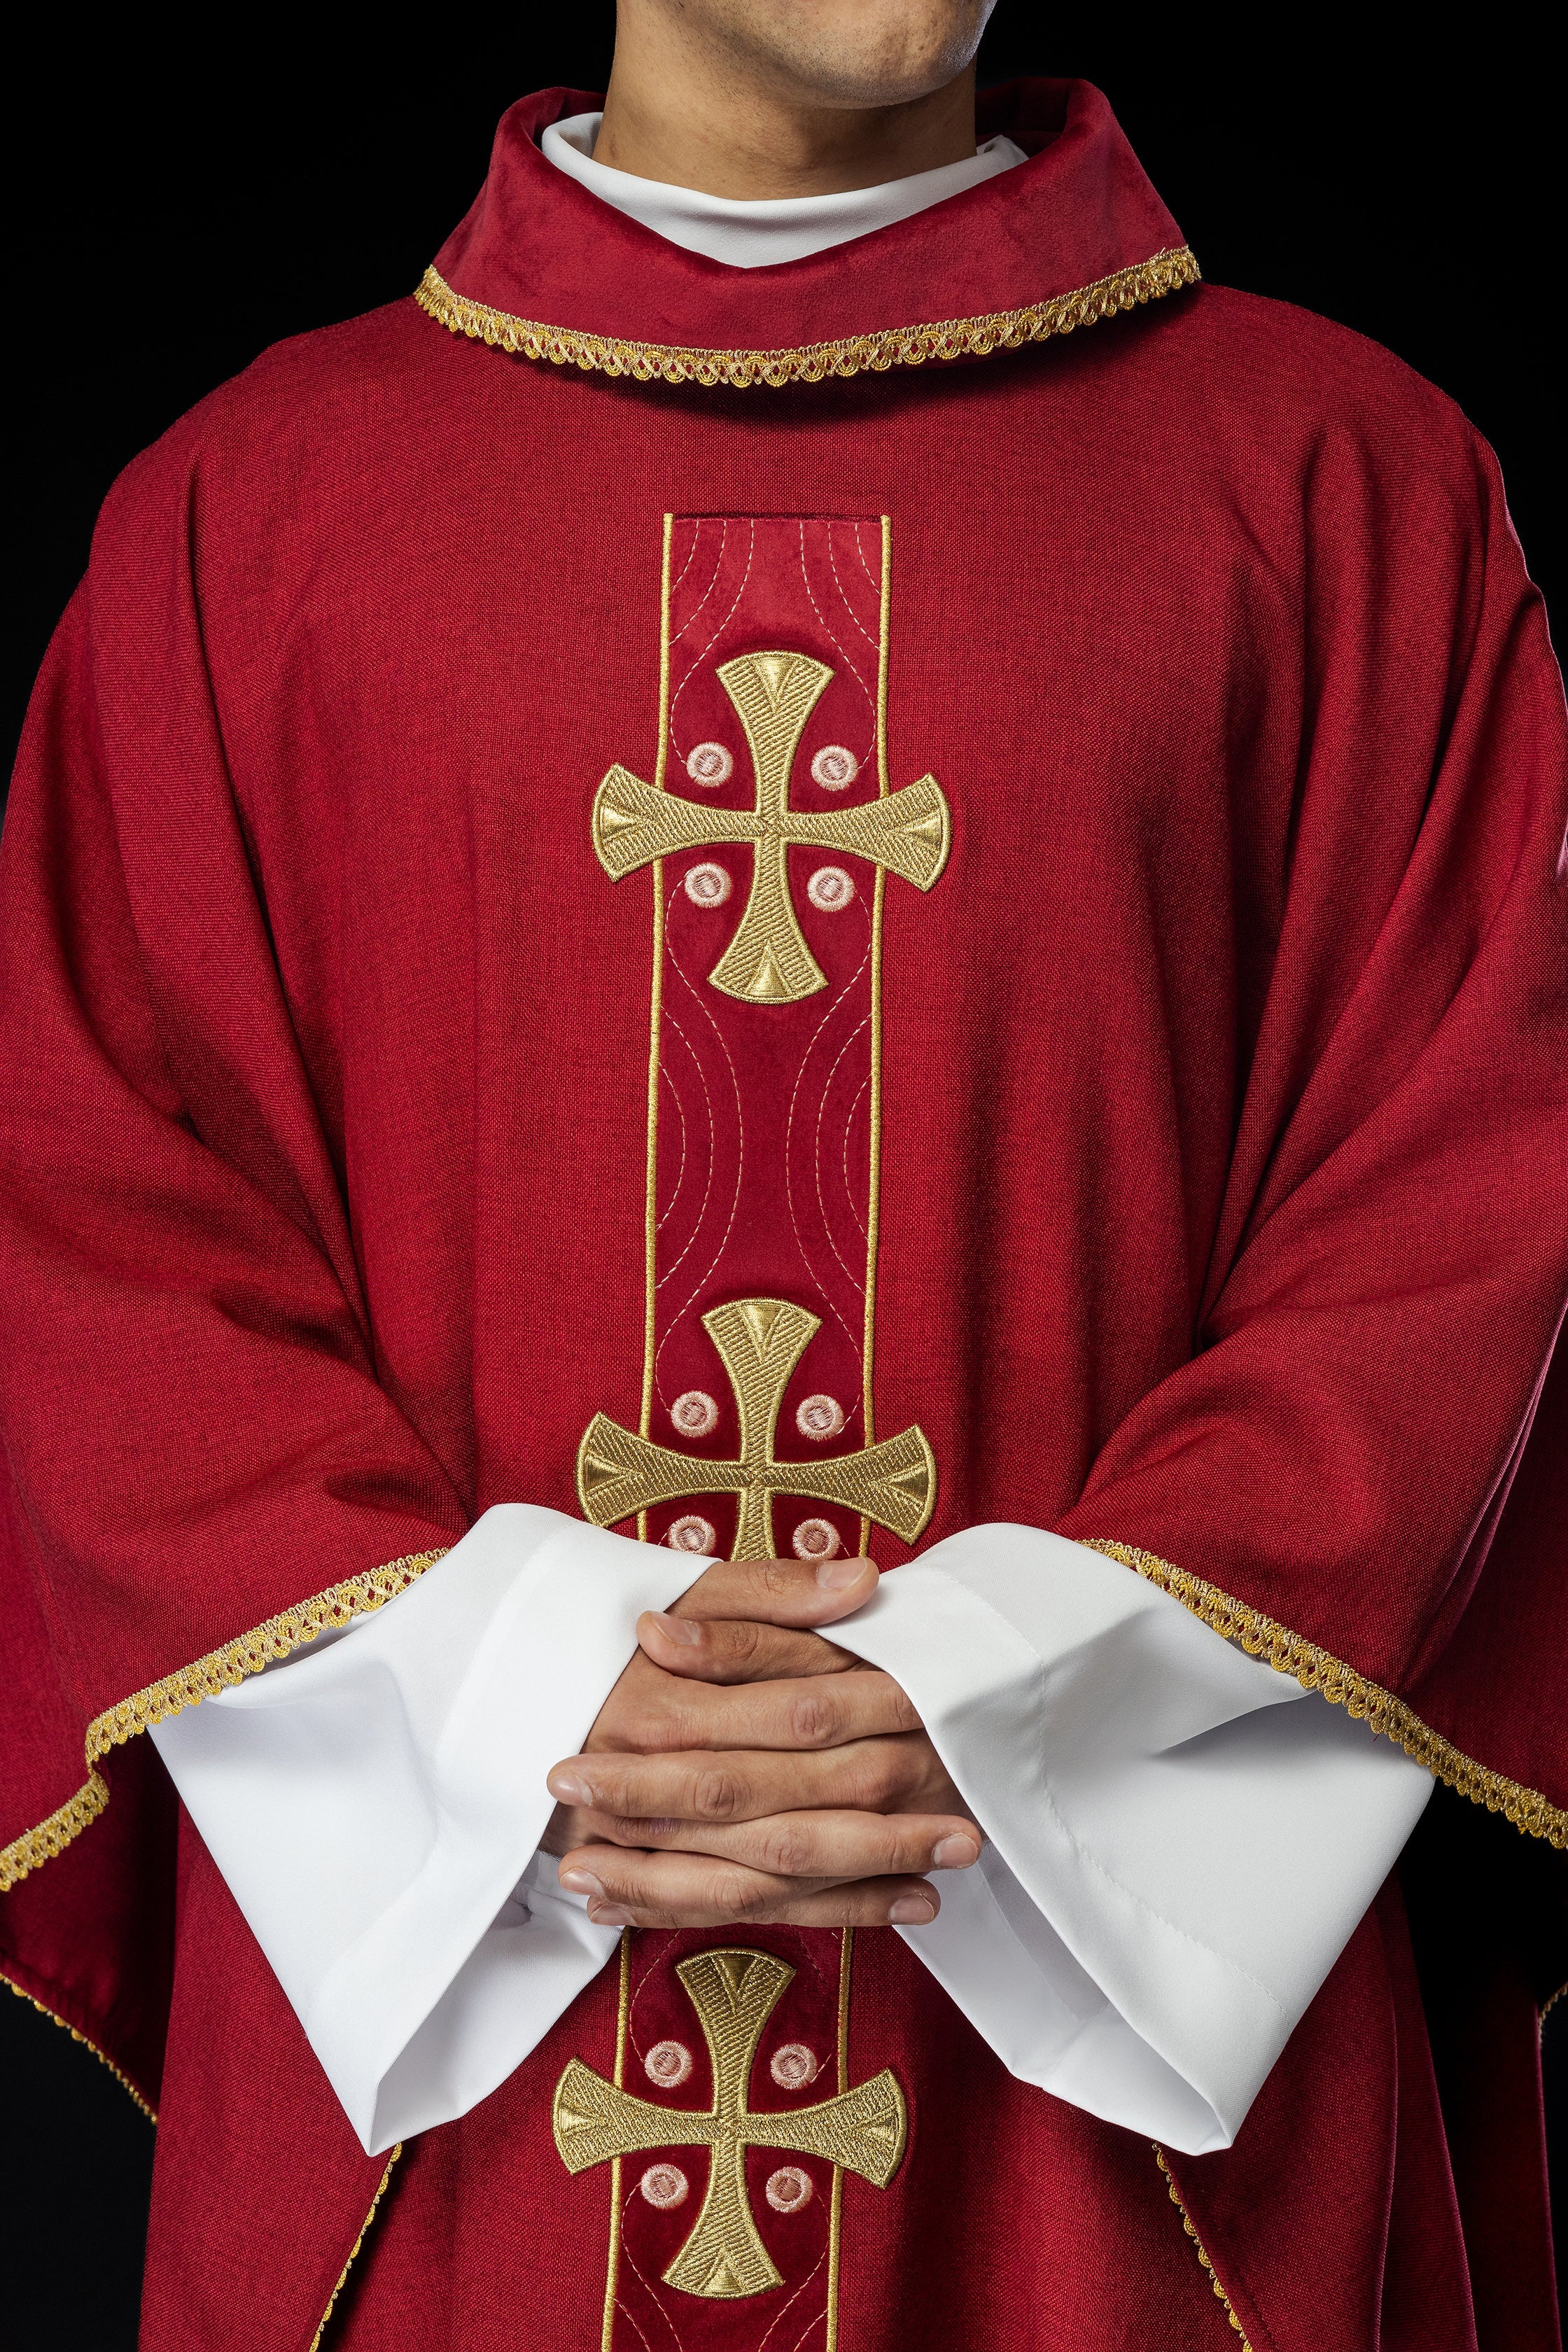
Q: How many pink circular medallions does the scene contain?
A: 12